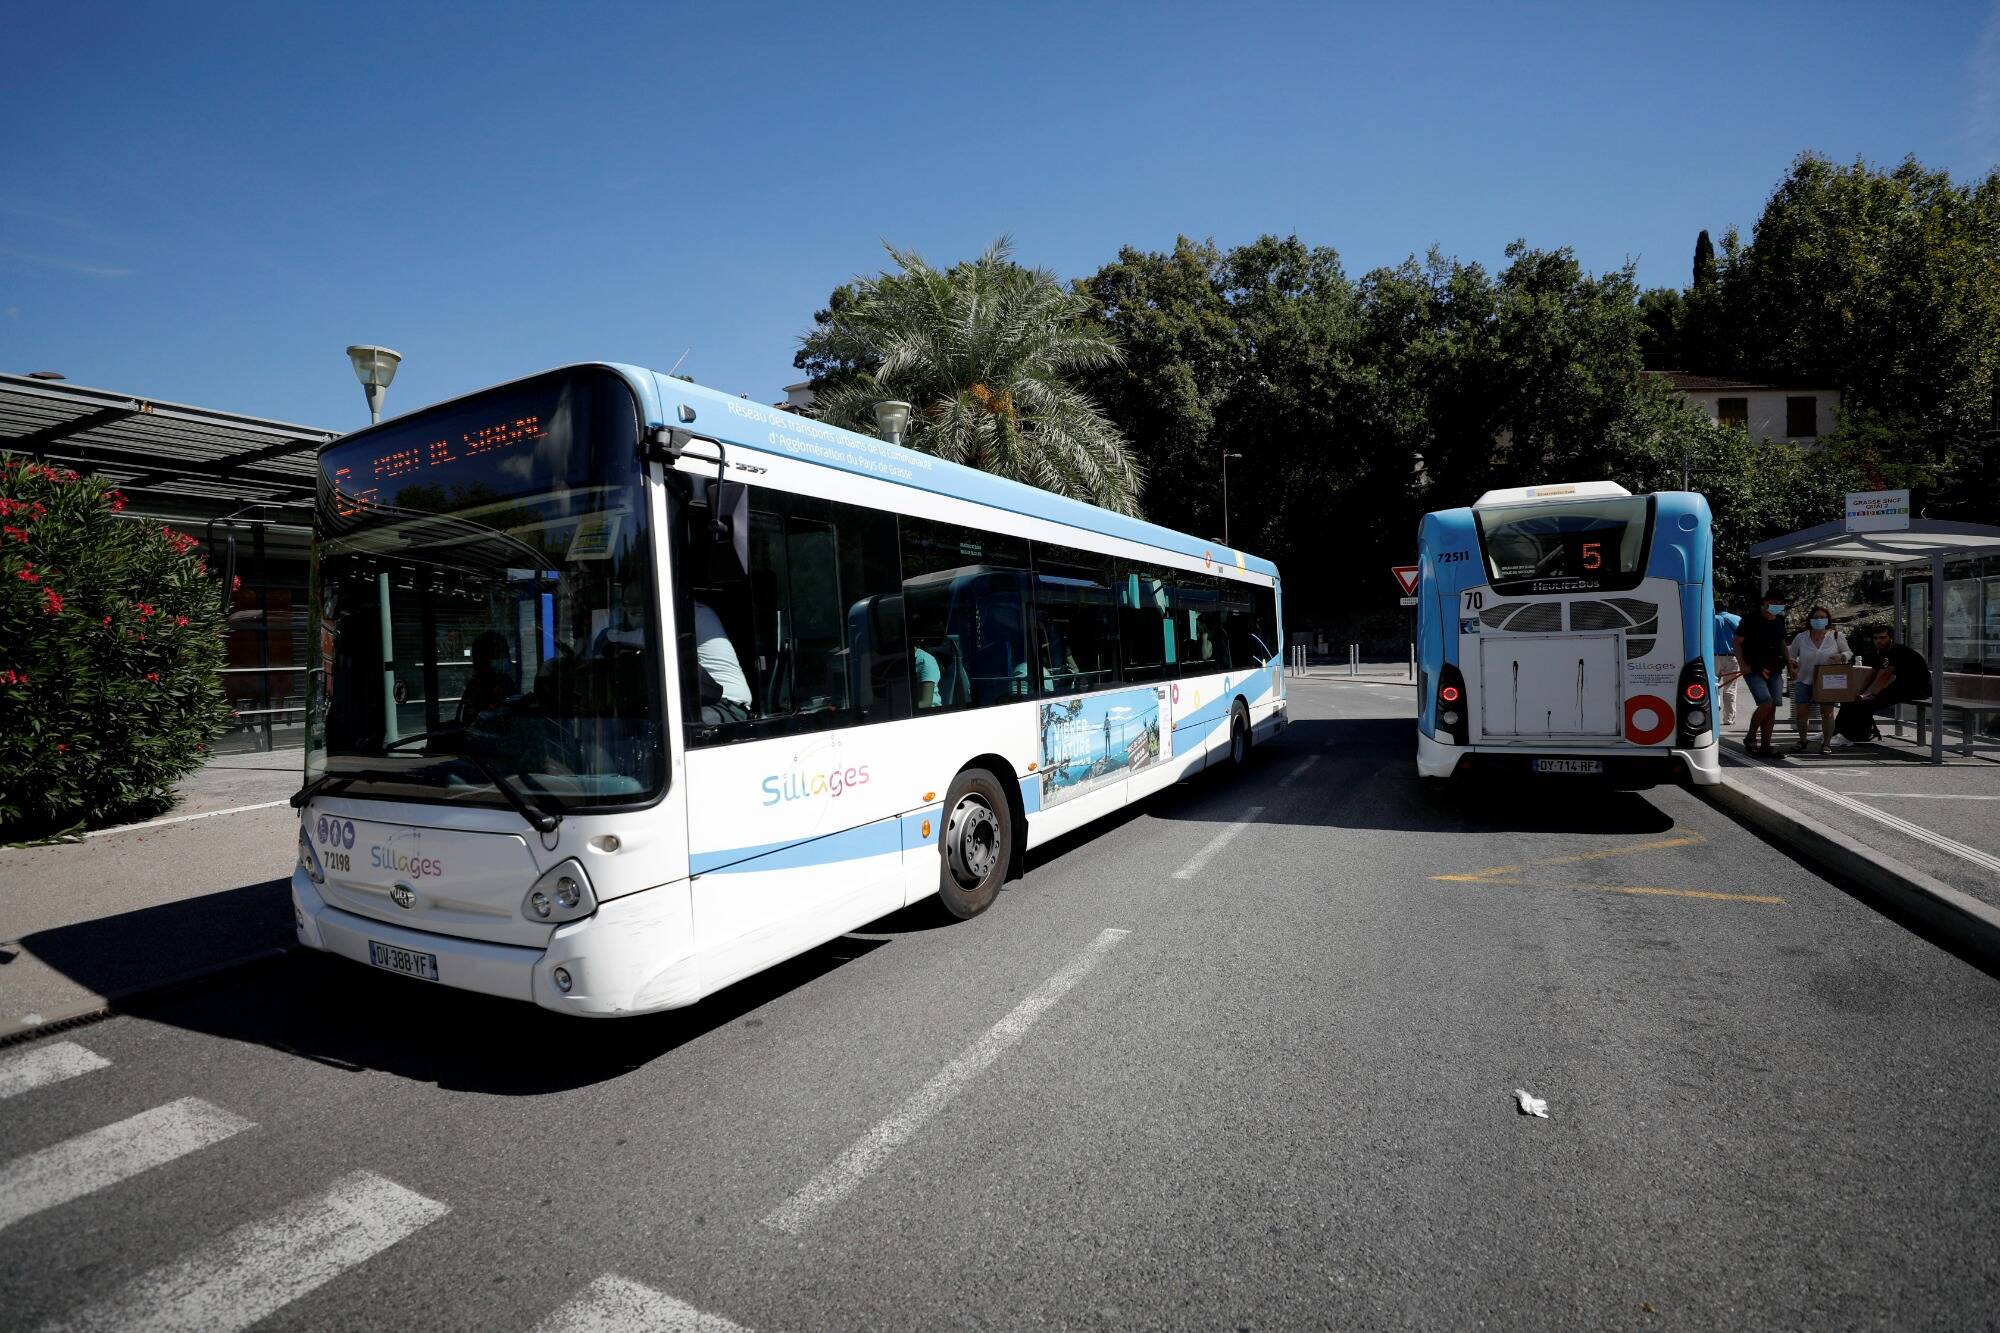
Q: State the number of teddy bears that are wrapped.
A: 0